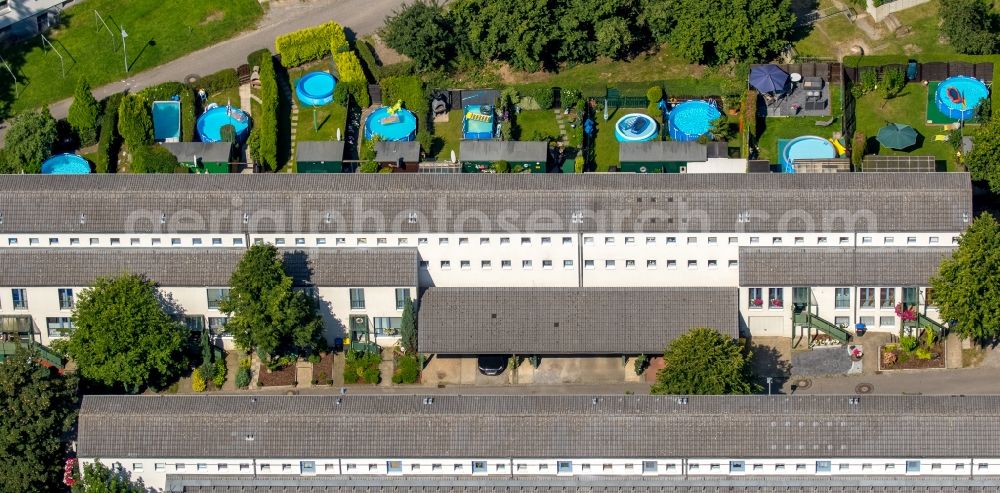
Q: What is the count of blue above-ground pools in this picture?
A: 10